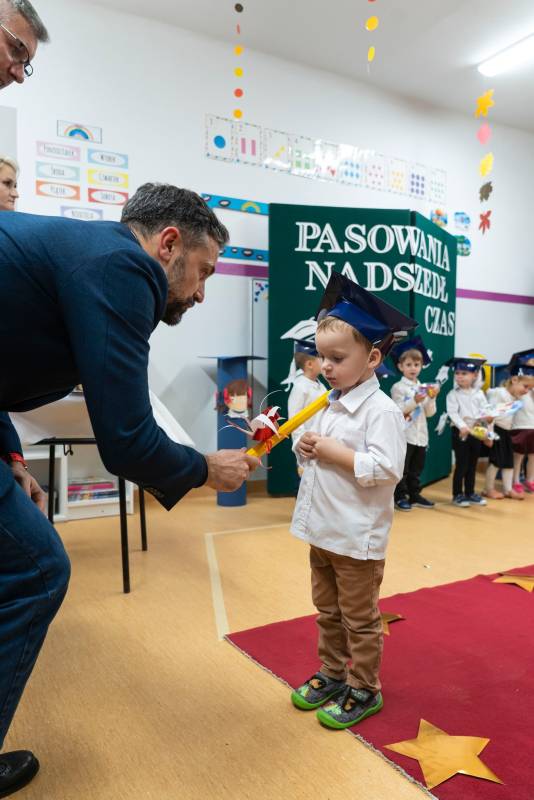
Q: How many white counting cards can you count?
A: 10